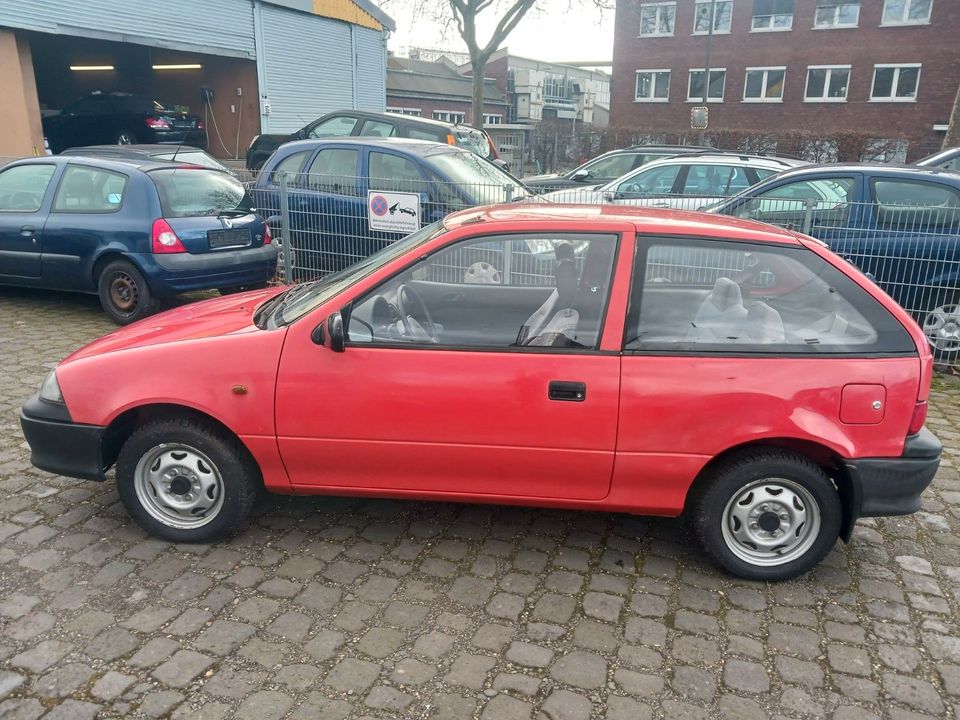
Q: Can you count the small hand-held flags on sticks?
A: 0